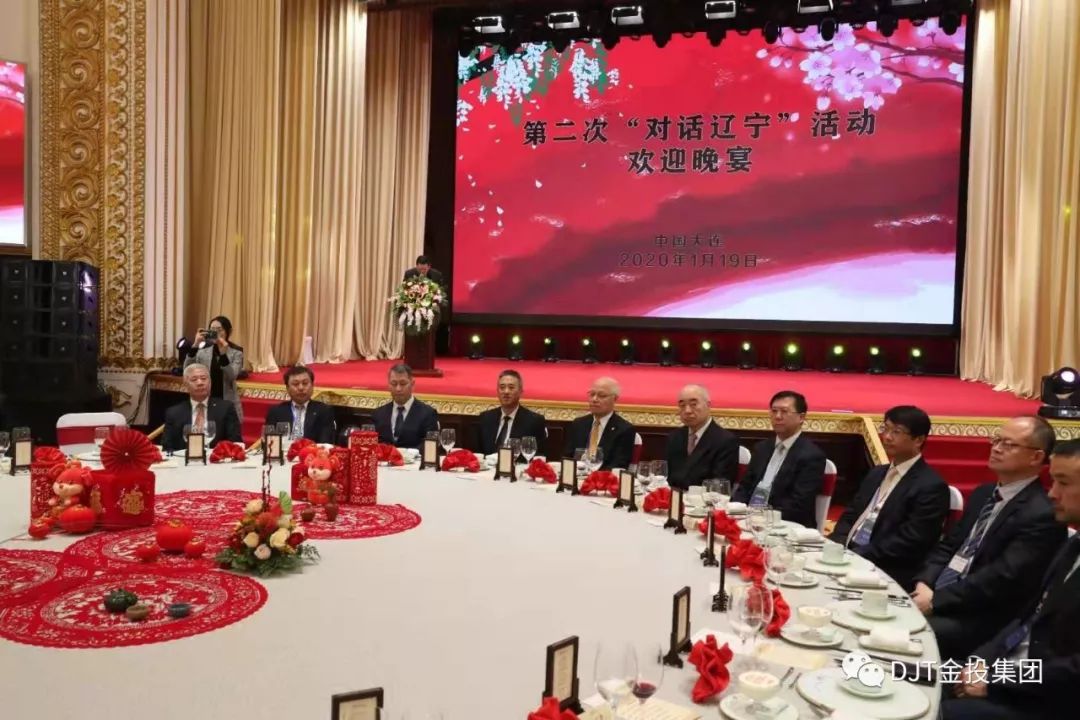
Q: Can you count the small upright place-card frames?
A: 13